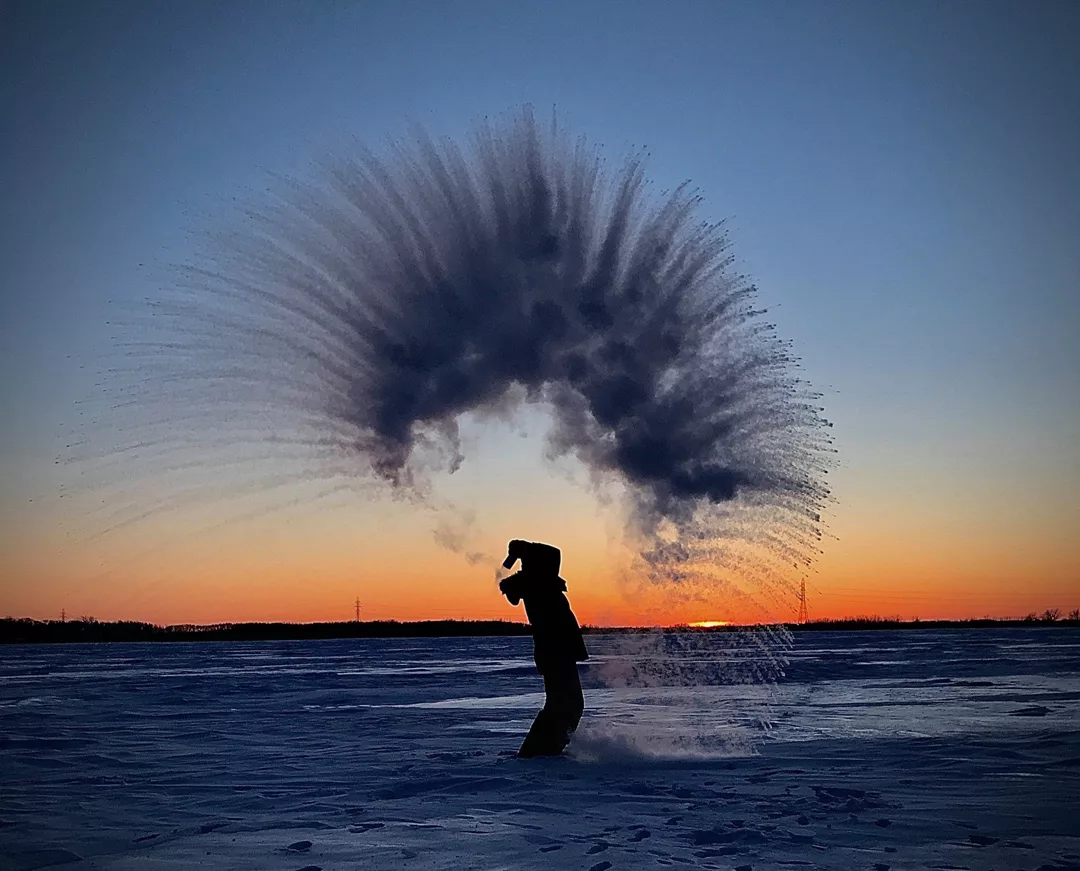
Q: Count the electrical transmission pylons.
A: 3